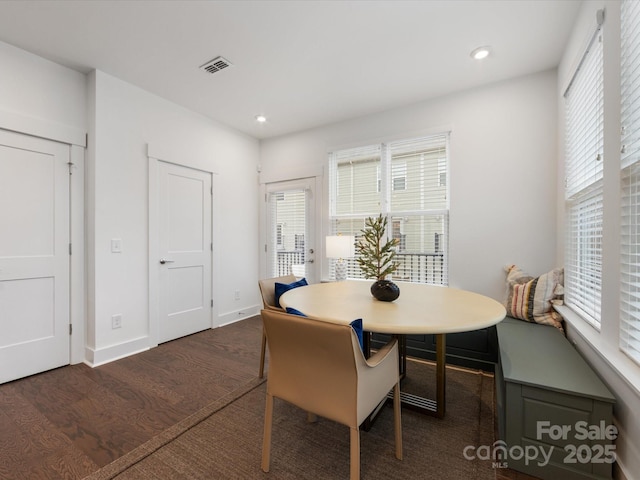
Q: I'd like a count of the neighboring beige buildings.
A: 1